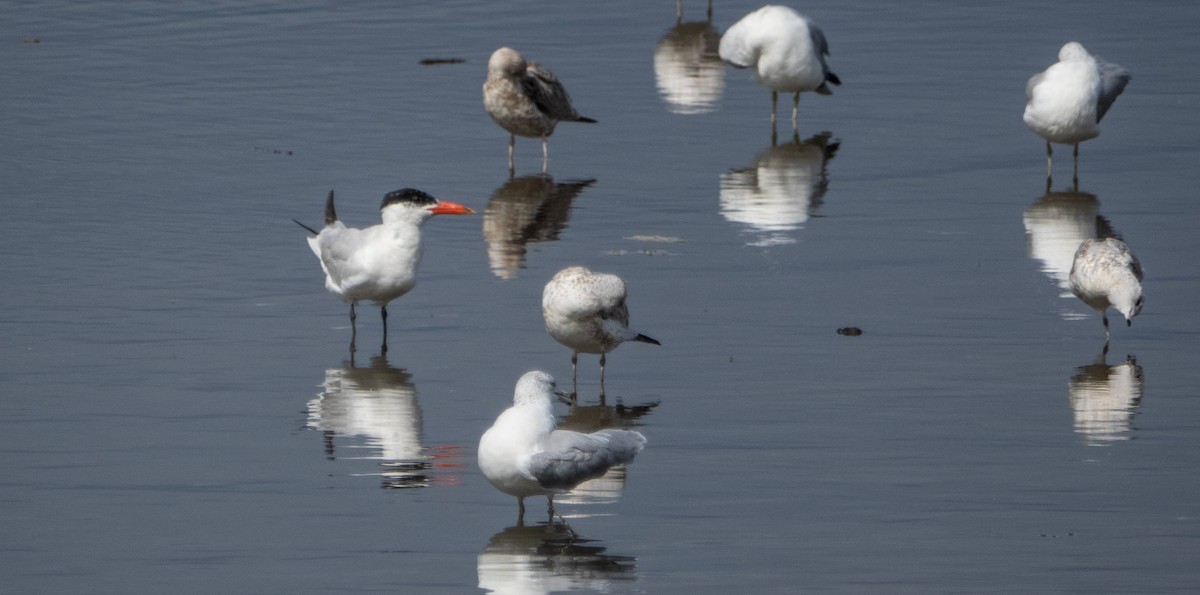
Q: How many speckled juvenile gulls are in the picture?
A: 3